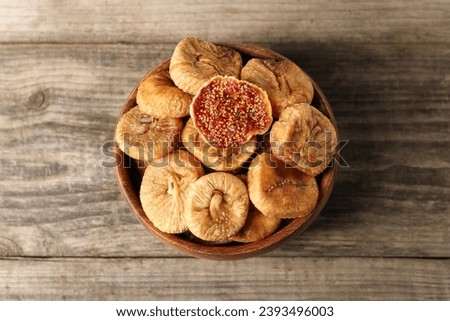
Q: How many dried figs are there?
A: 11